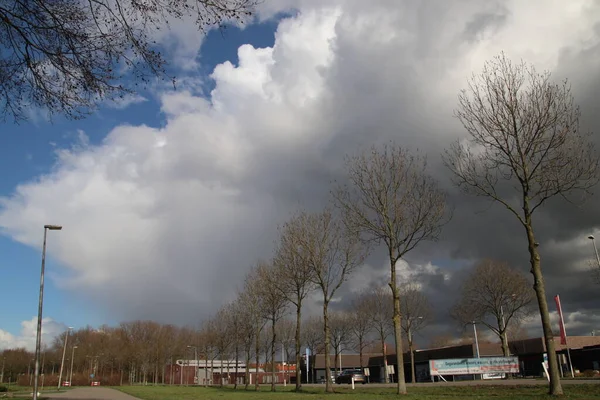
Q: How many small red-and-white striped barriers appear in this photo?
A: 2